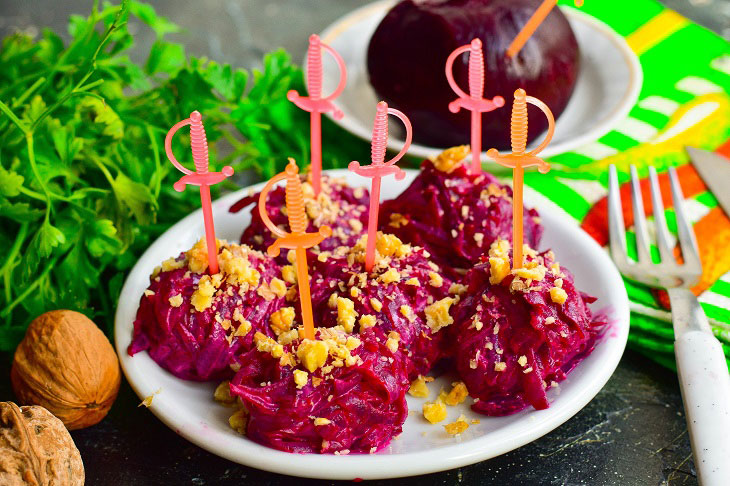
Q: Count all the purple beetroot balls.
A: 6